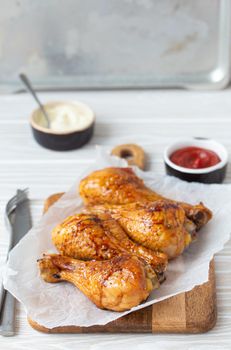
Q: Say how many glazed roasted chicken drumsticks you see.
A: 4